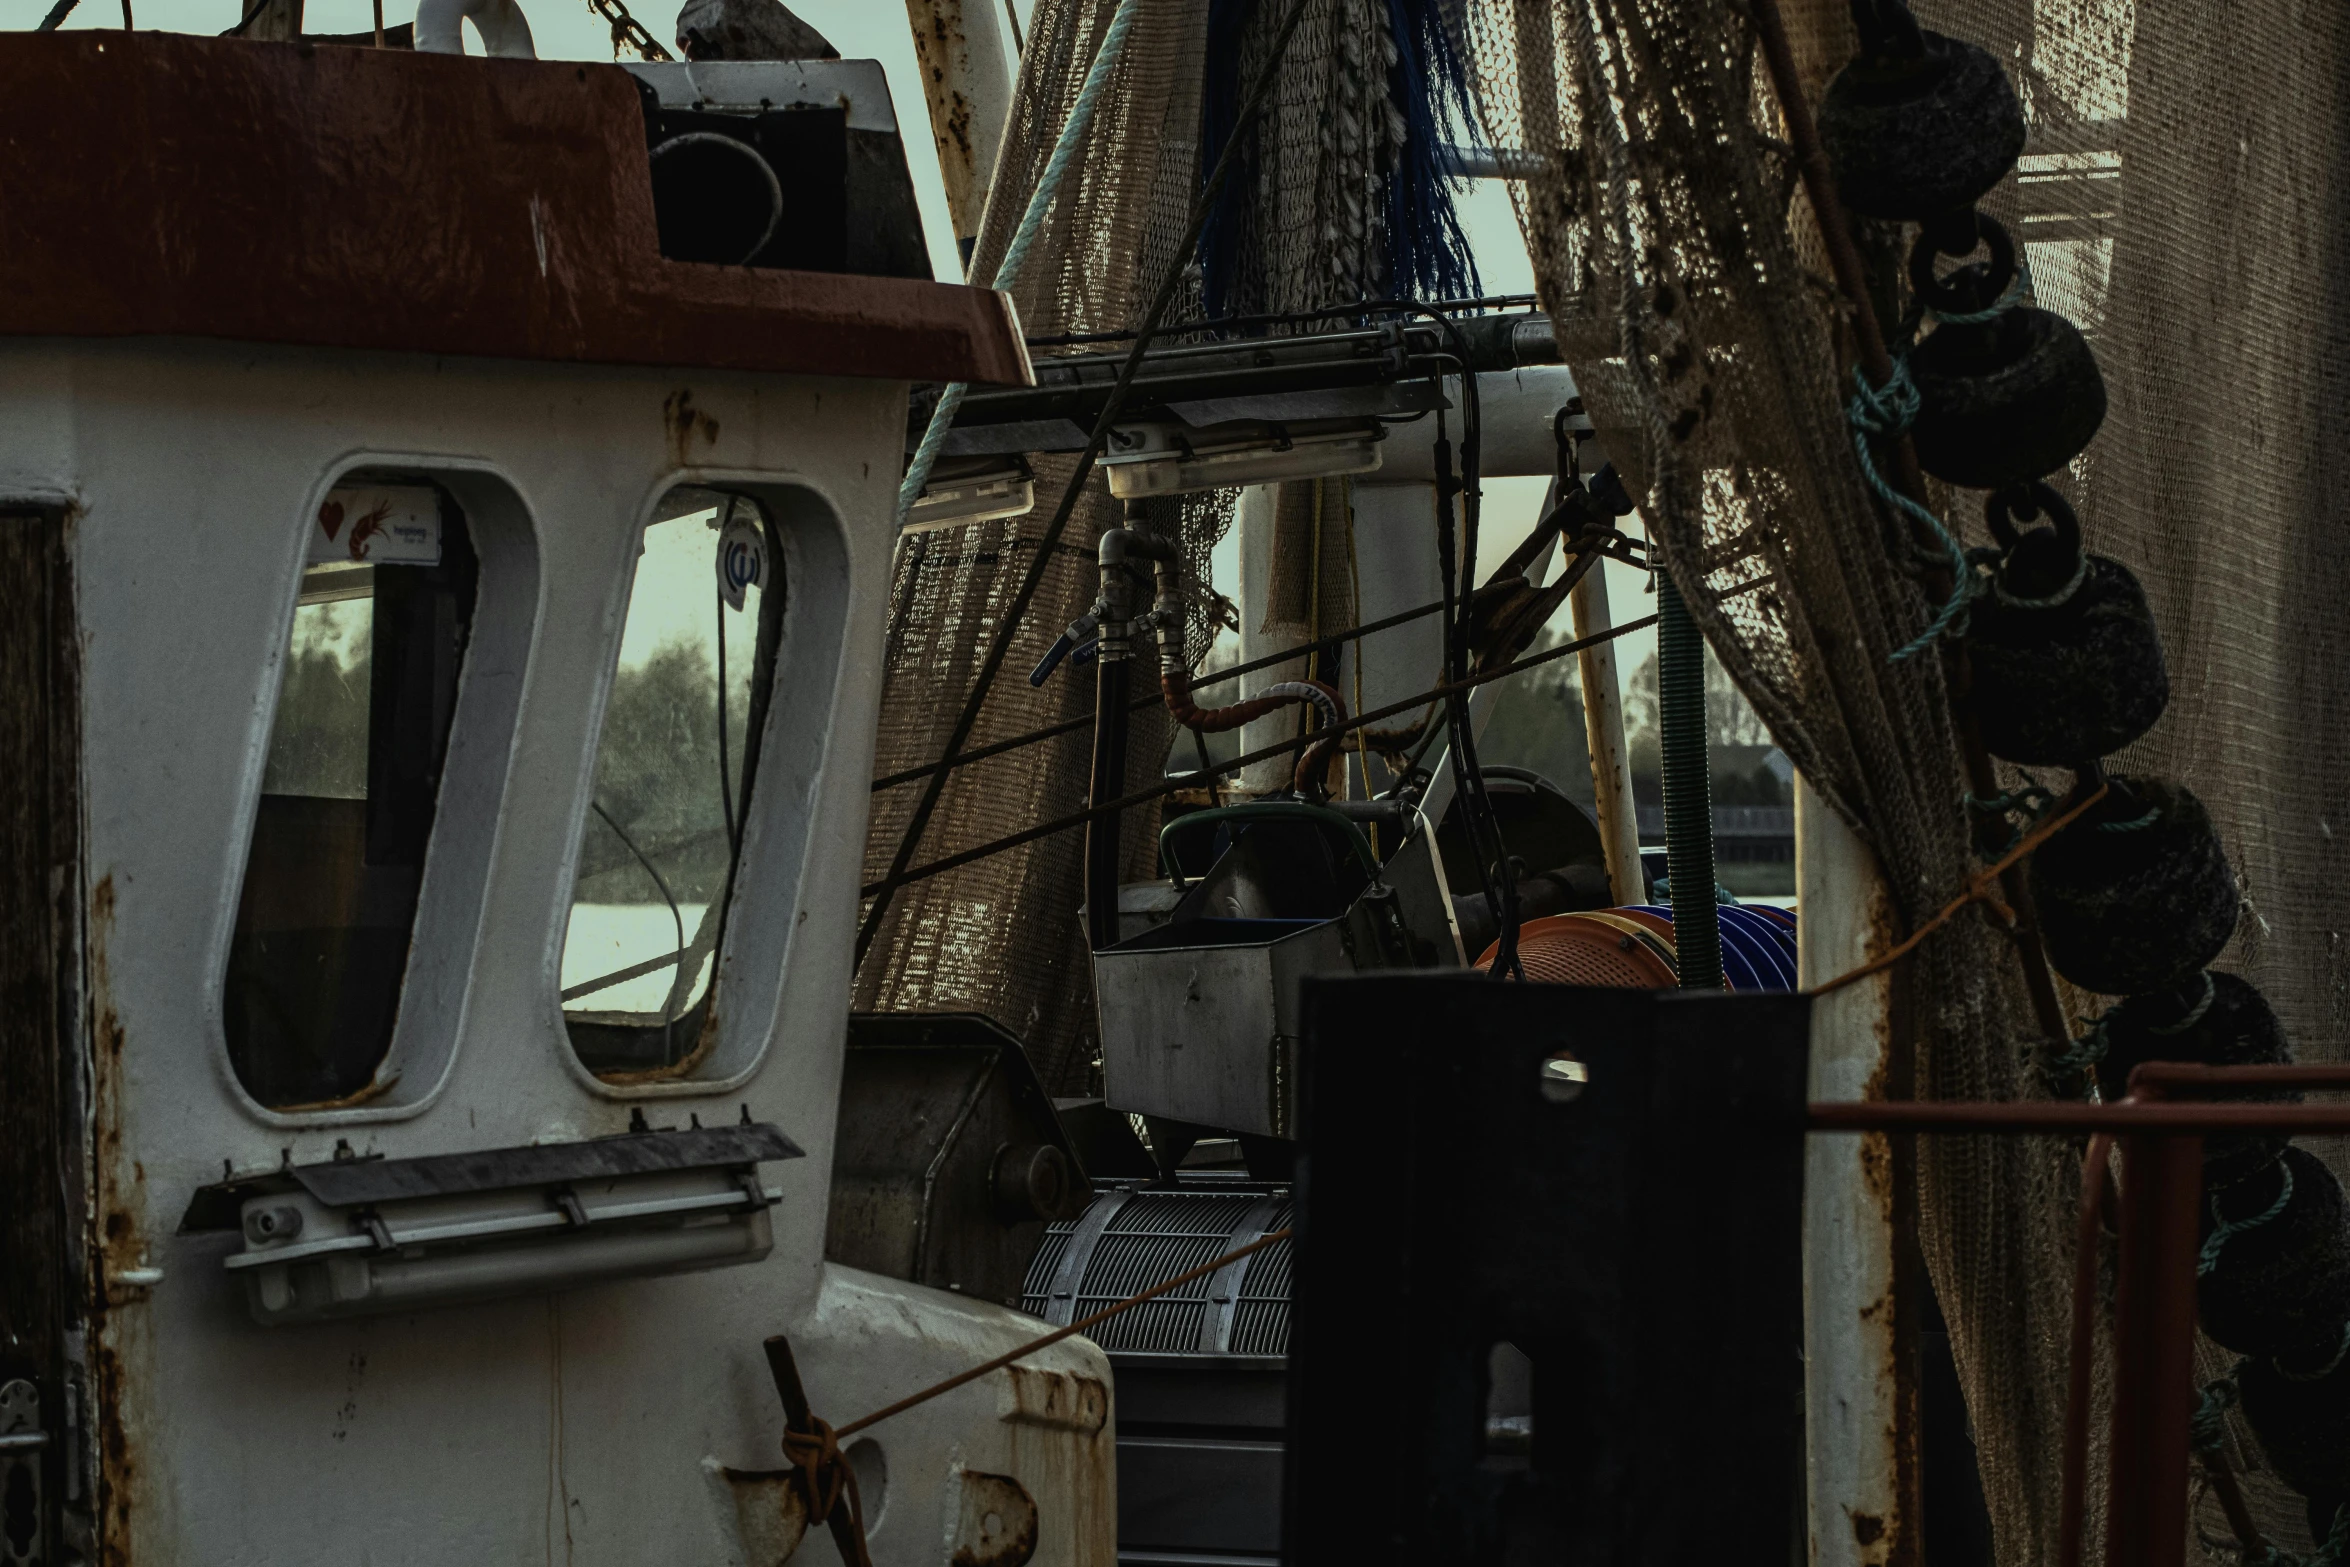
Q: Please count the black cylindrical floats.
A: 7